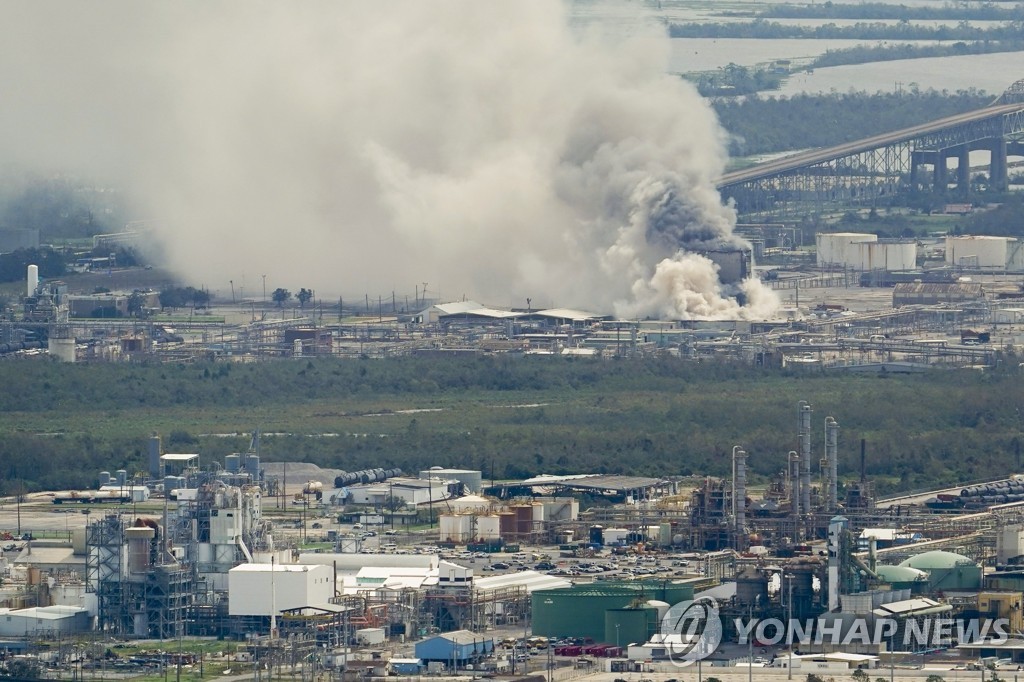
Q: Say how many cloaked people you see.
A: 0